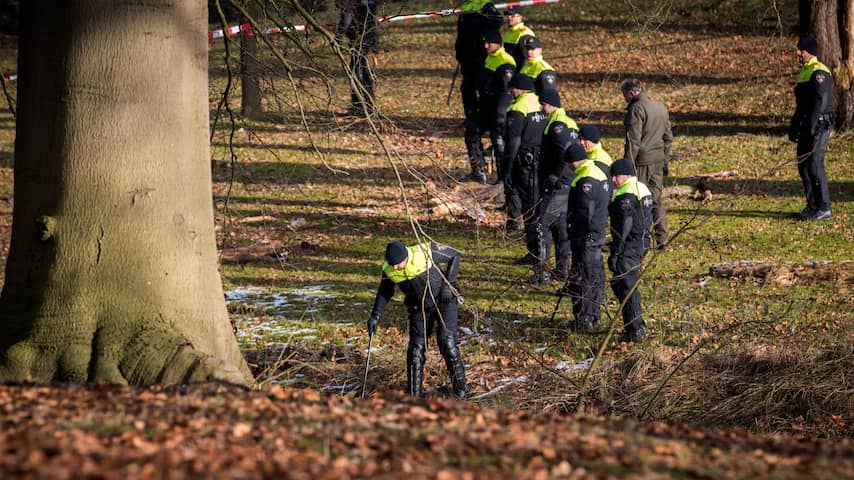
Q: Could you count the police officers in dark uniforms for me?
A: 12